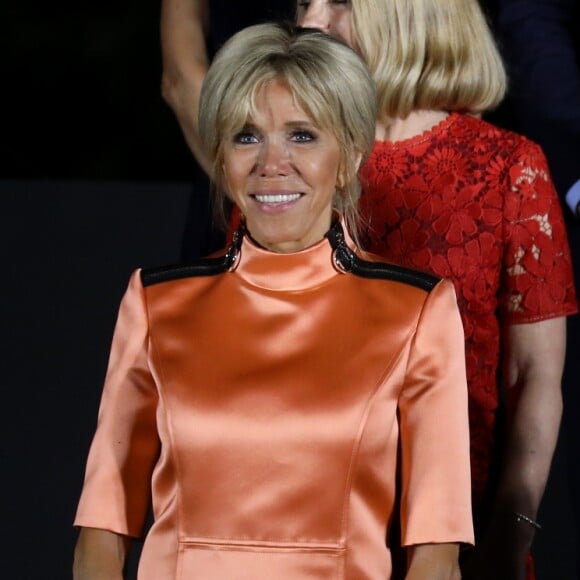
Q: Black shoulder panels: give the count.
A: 2